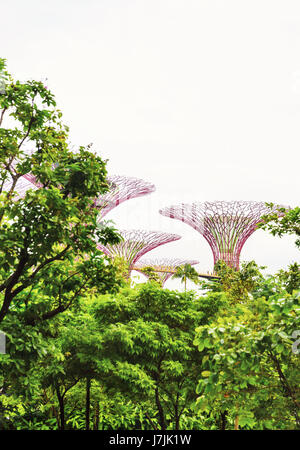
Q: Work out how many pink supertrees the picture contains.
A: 4